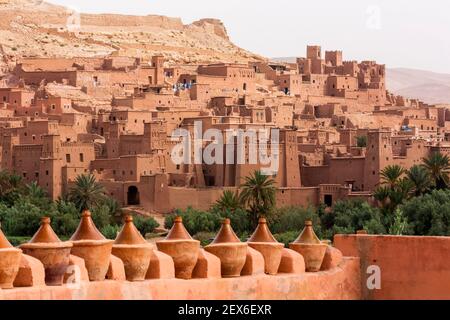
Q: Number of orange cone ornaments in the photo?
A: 8